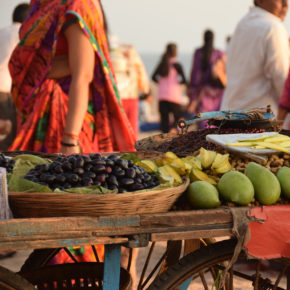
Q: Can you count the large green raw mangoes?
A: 4